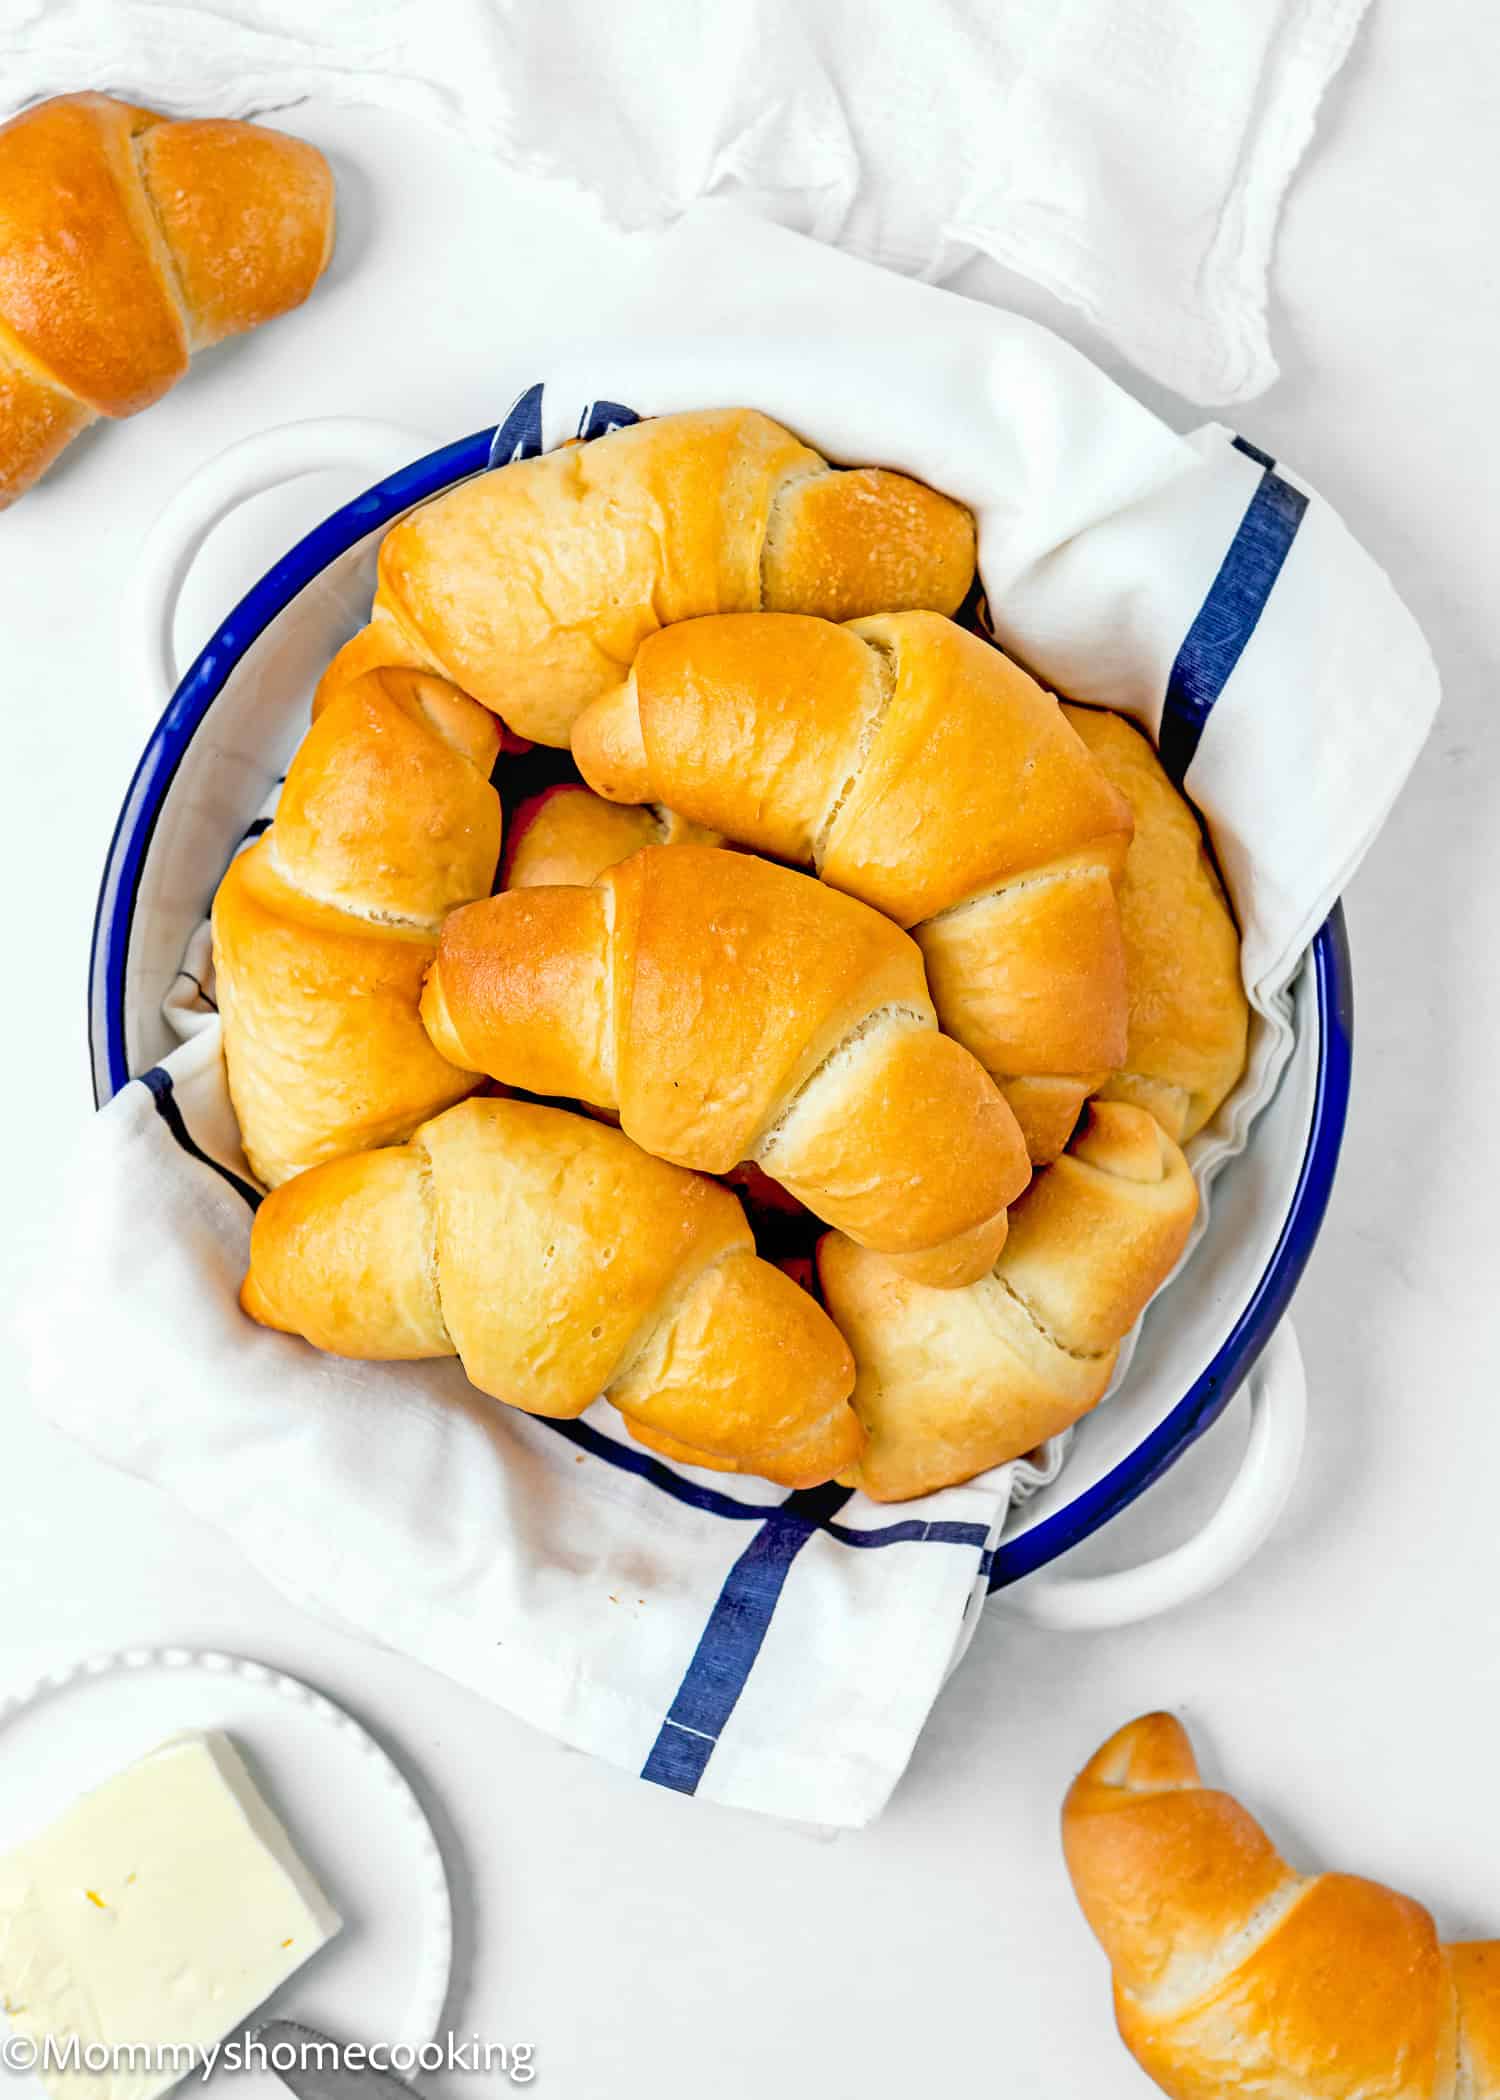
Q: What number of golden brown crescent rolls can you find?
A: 10